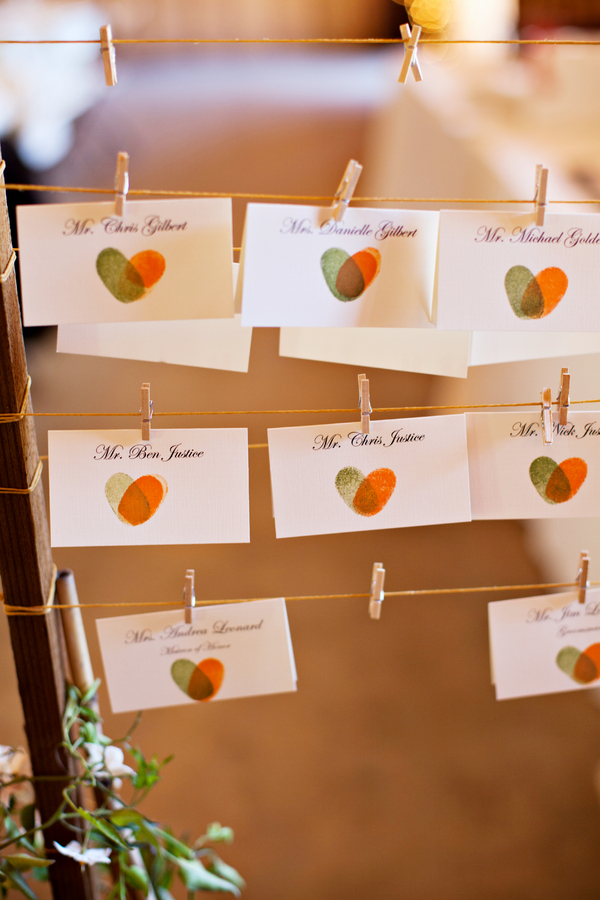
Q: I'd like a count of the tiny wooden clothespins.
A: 12